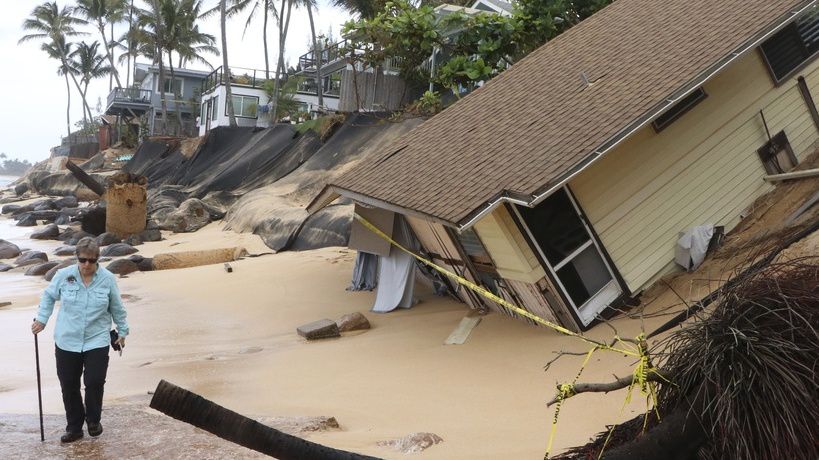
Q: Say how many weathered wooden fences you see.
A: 1